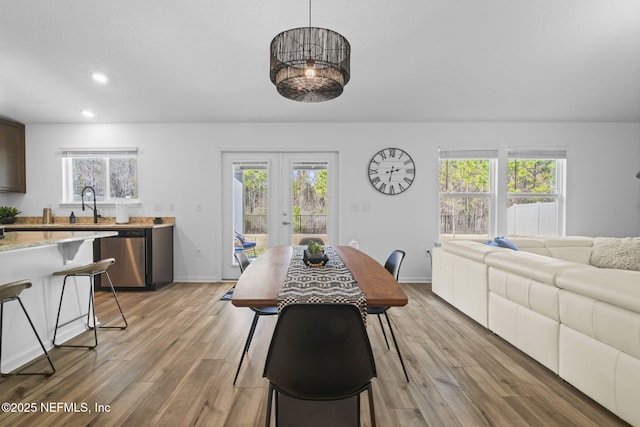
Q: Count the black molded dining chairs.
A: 4